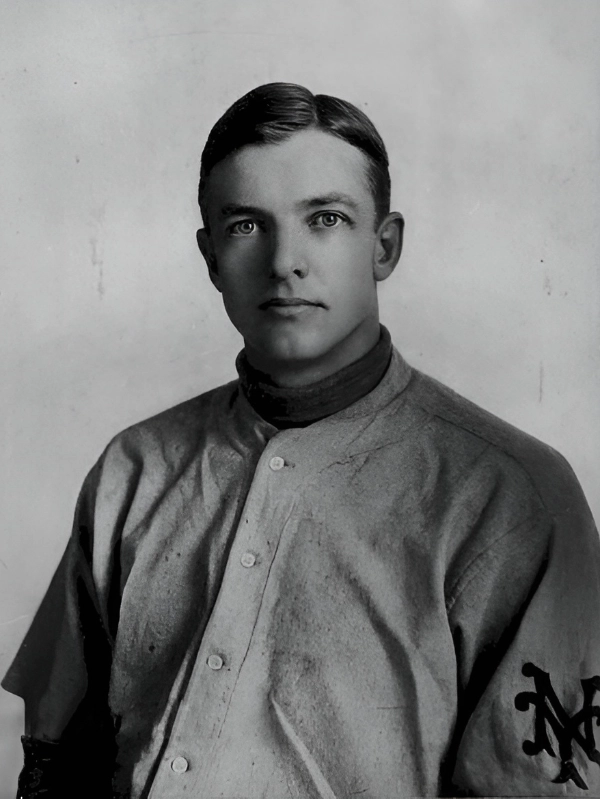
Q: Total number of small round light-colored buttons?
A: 4